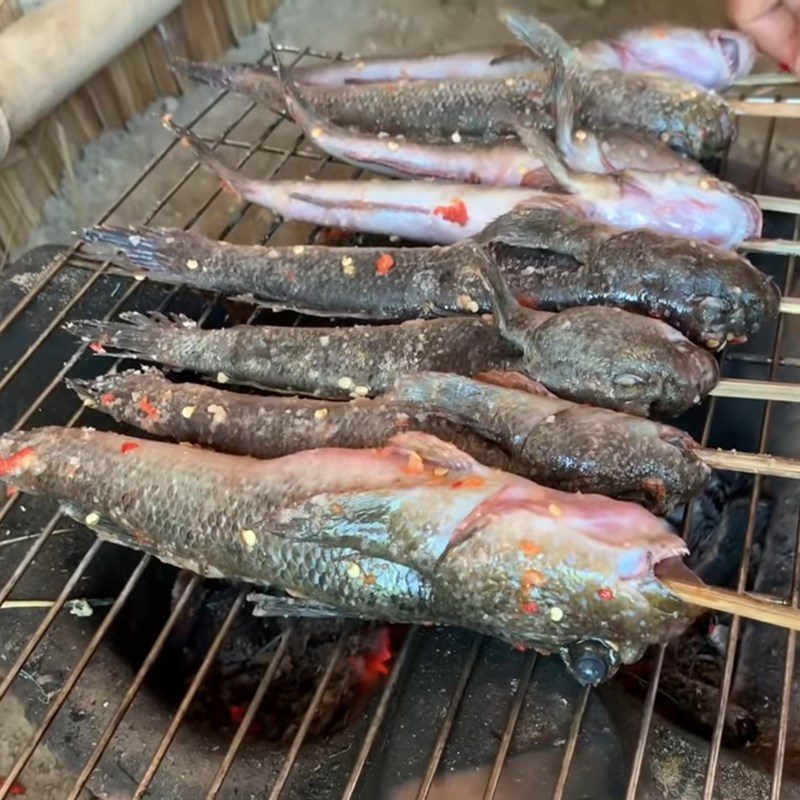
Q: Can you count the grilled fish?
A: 8